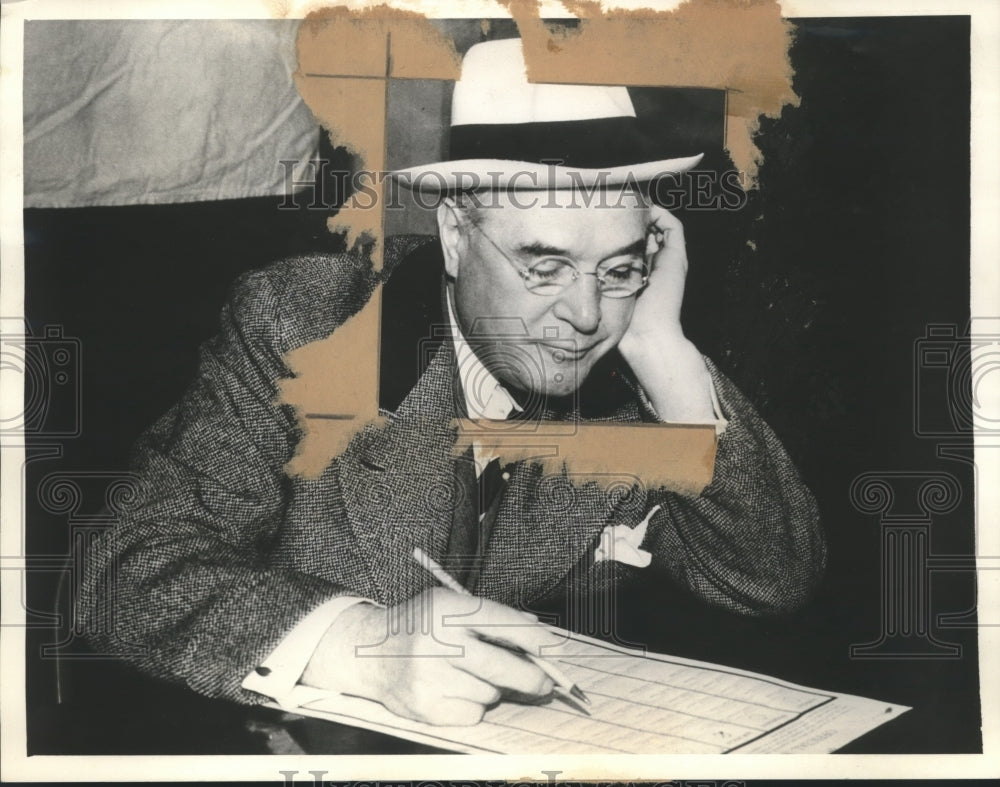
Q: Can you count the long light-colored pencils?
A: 1